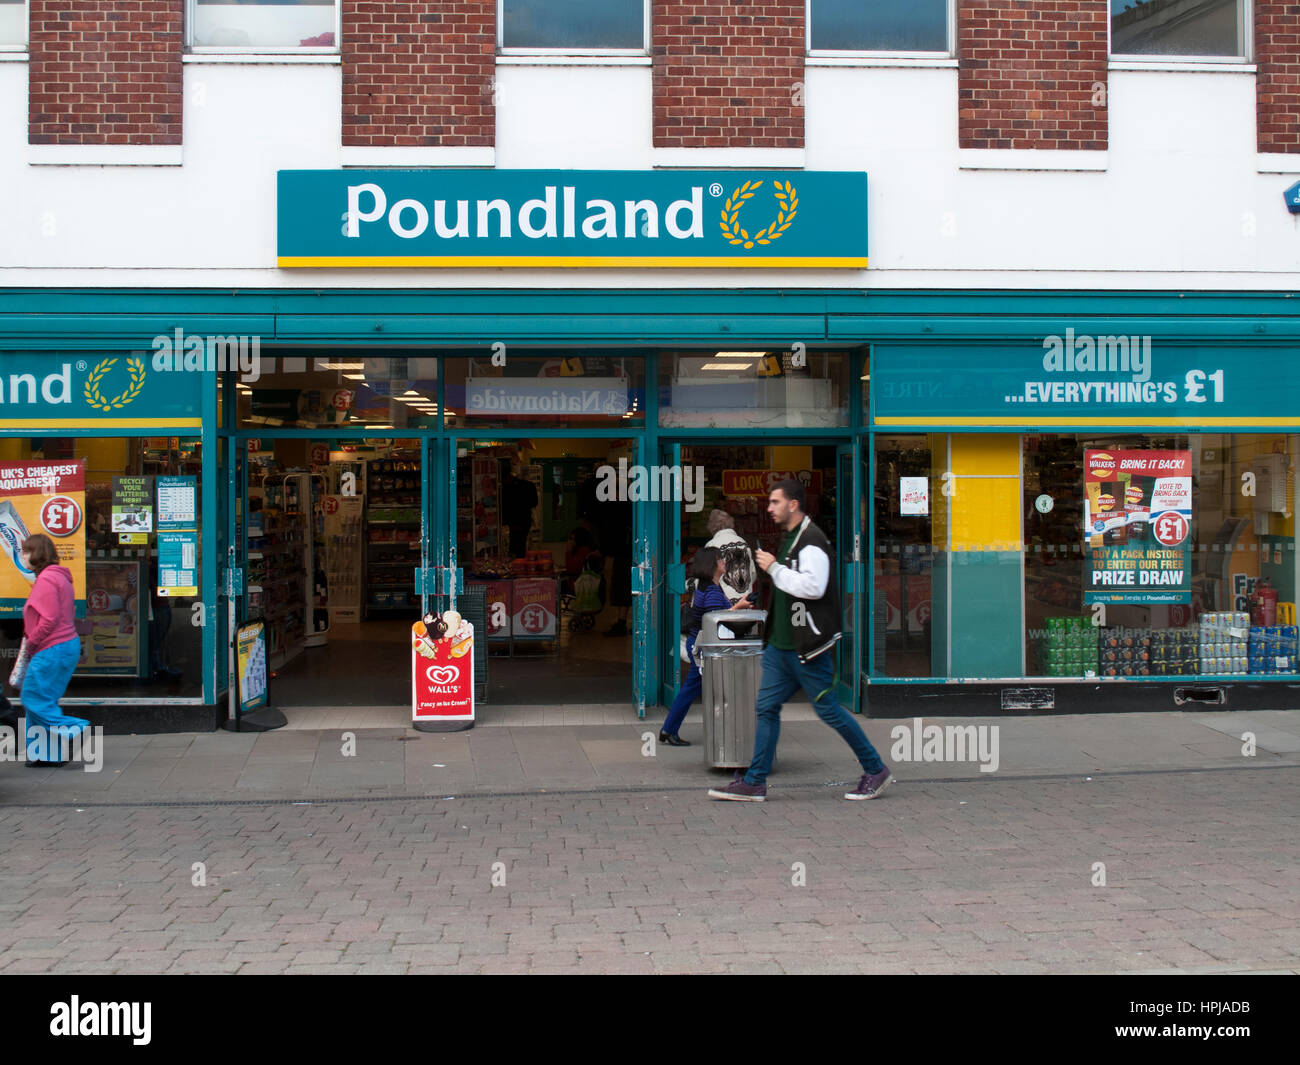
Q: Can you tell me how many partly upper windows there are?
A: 5